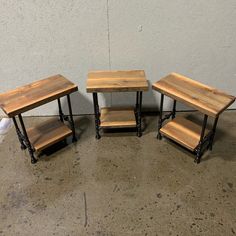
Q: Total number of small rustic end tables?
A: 3